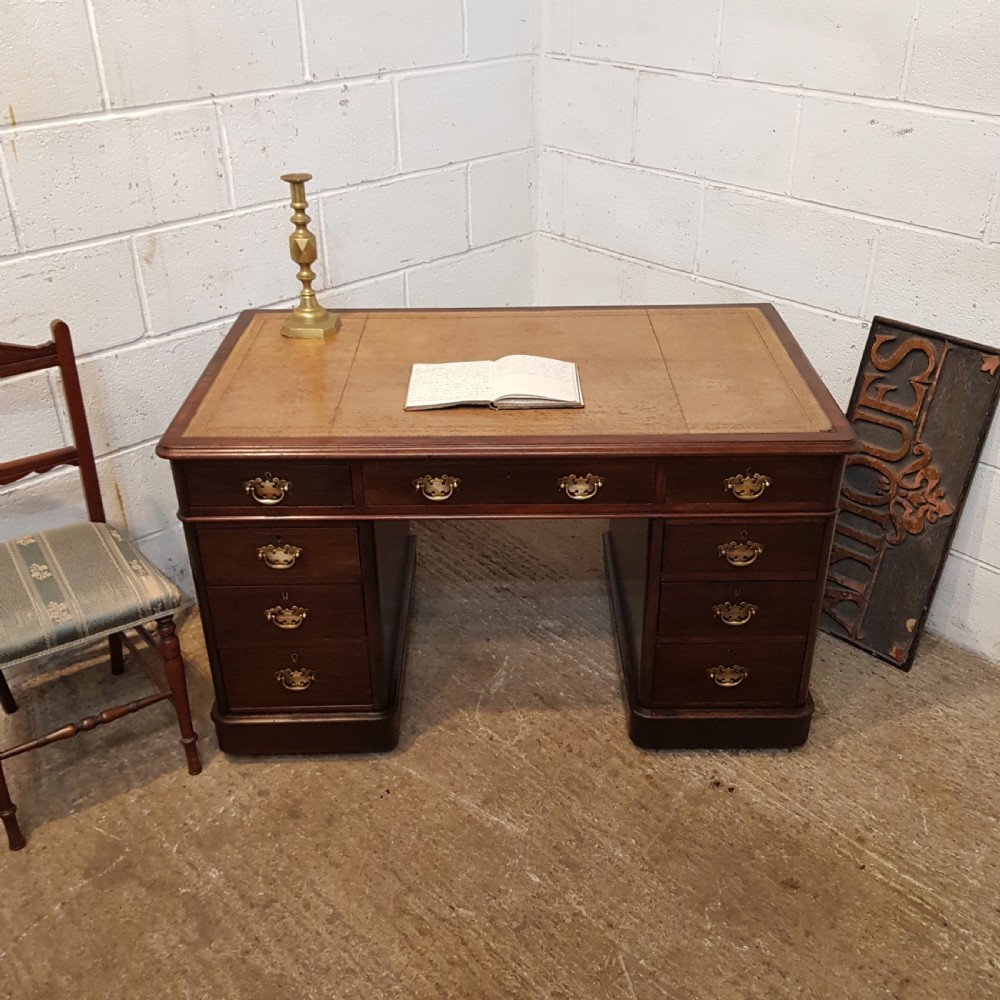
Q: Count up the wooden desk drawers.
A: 9